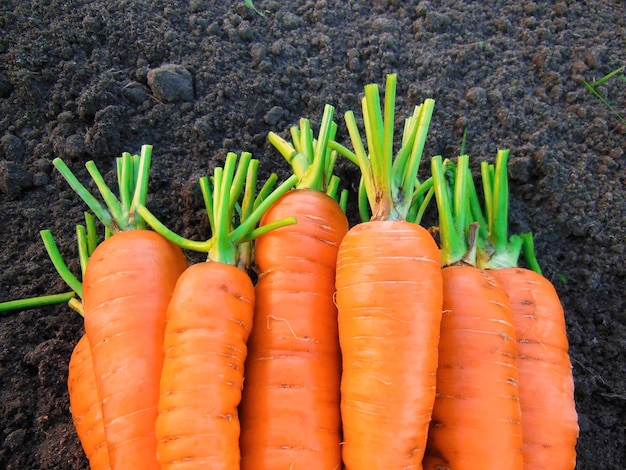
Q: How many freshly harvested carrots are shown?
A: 7